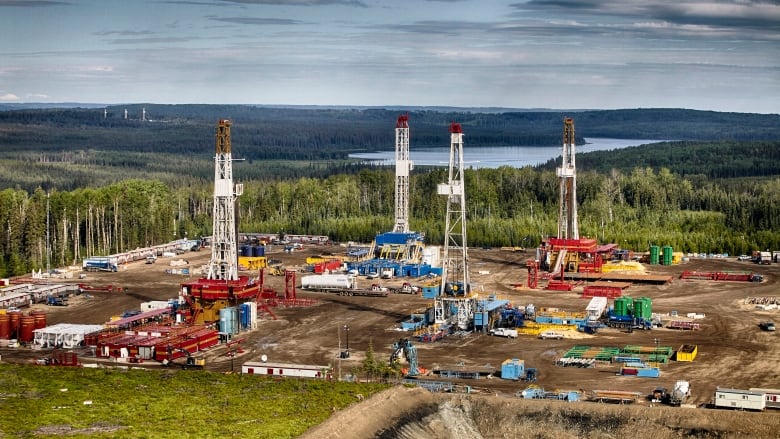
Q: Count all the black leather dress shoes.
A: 0